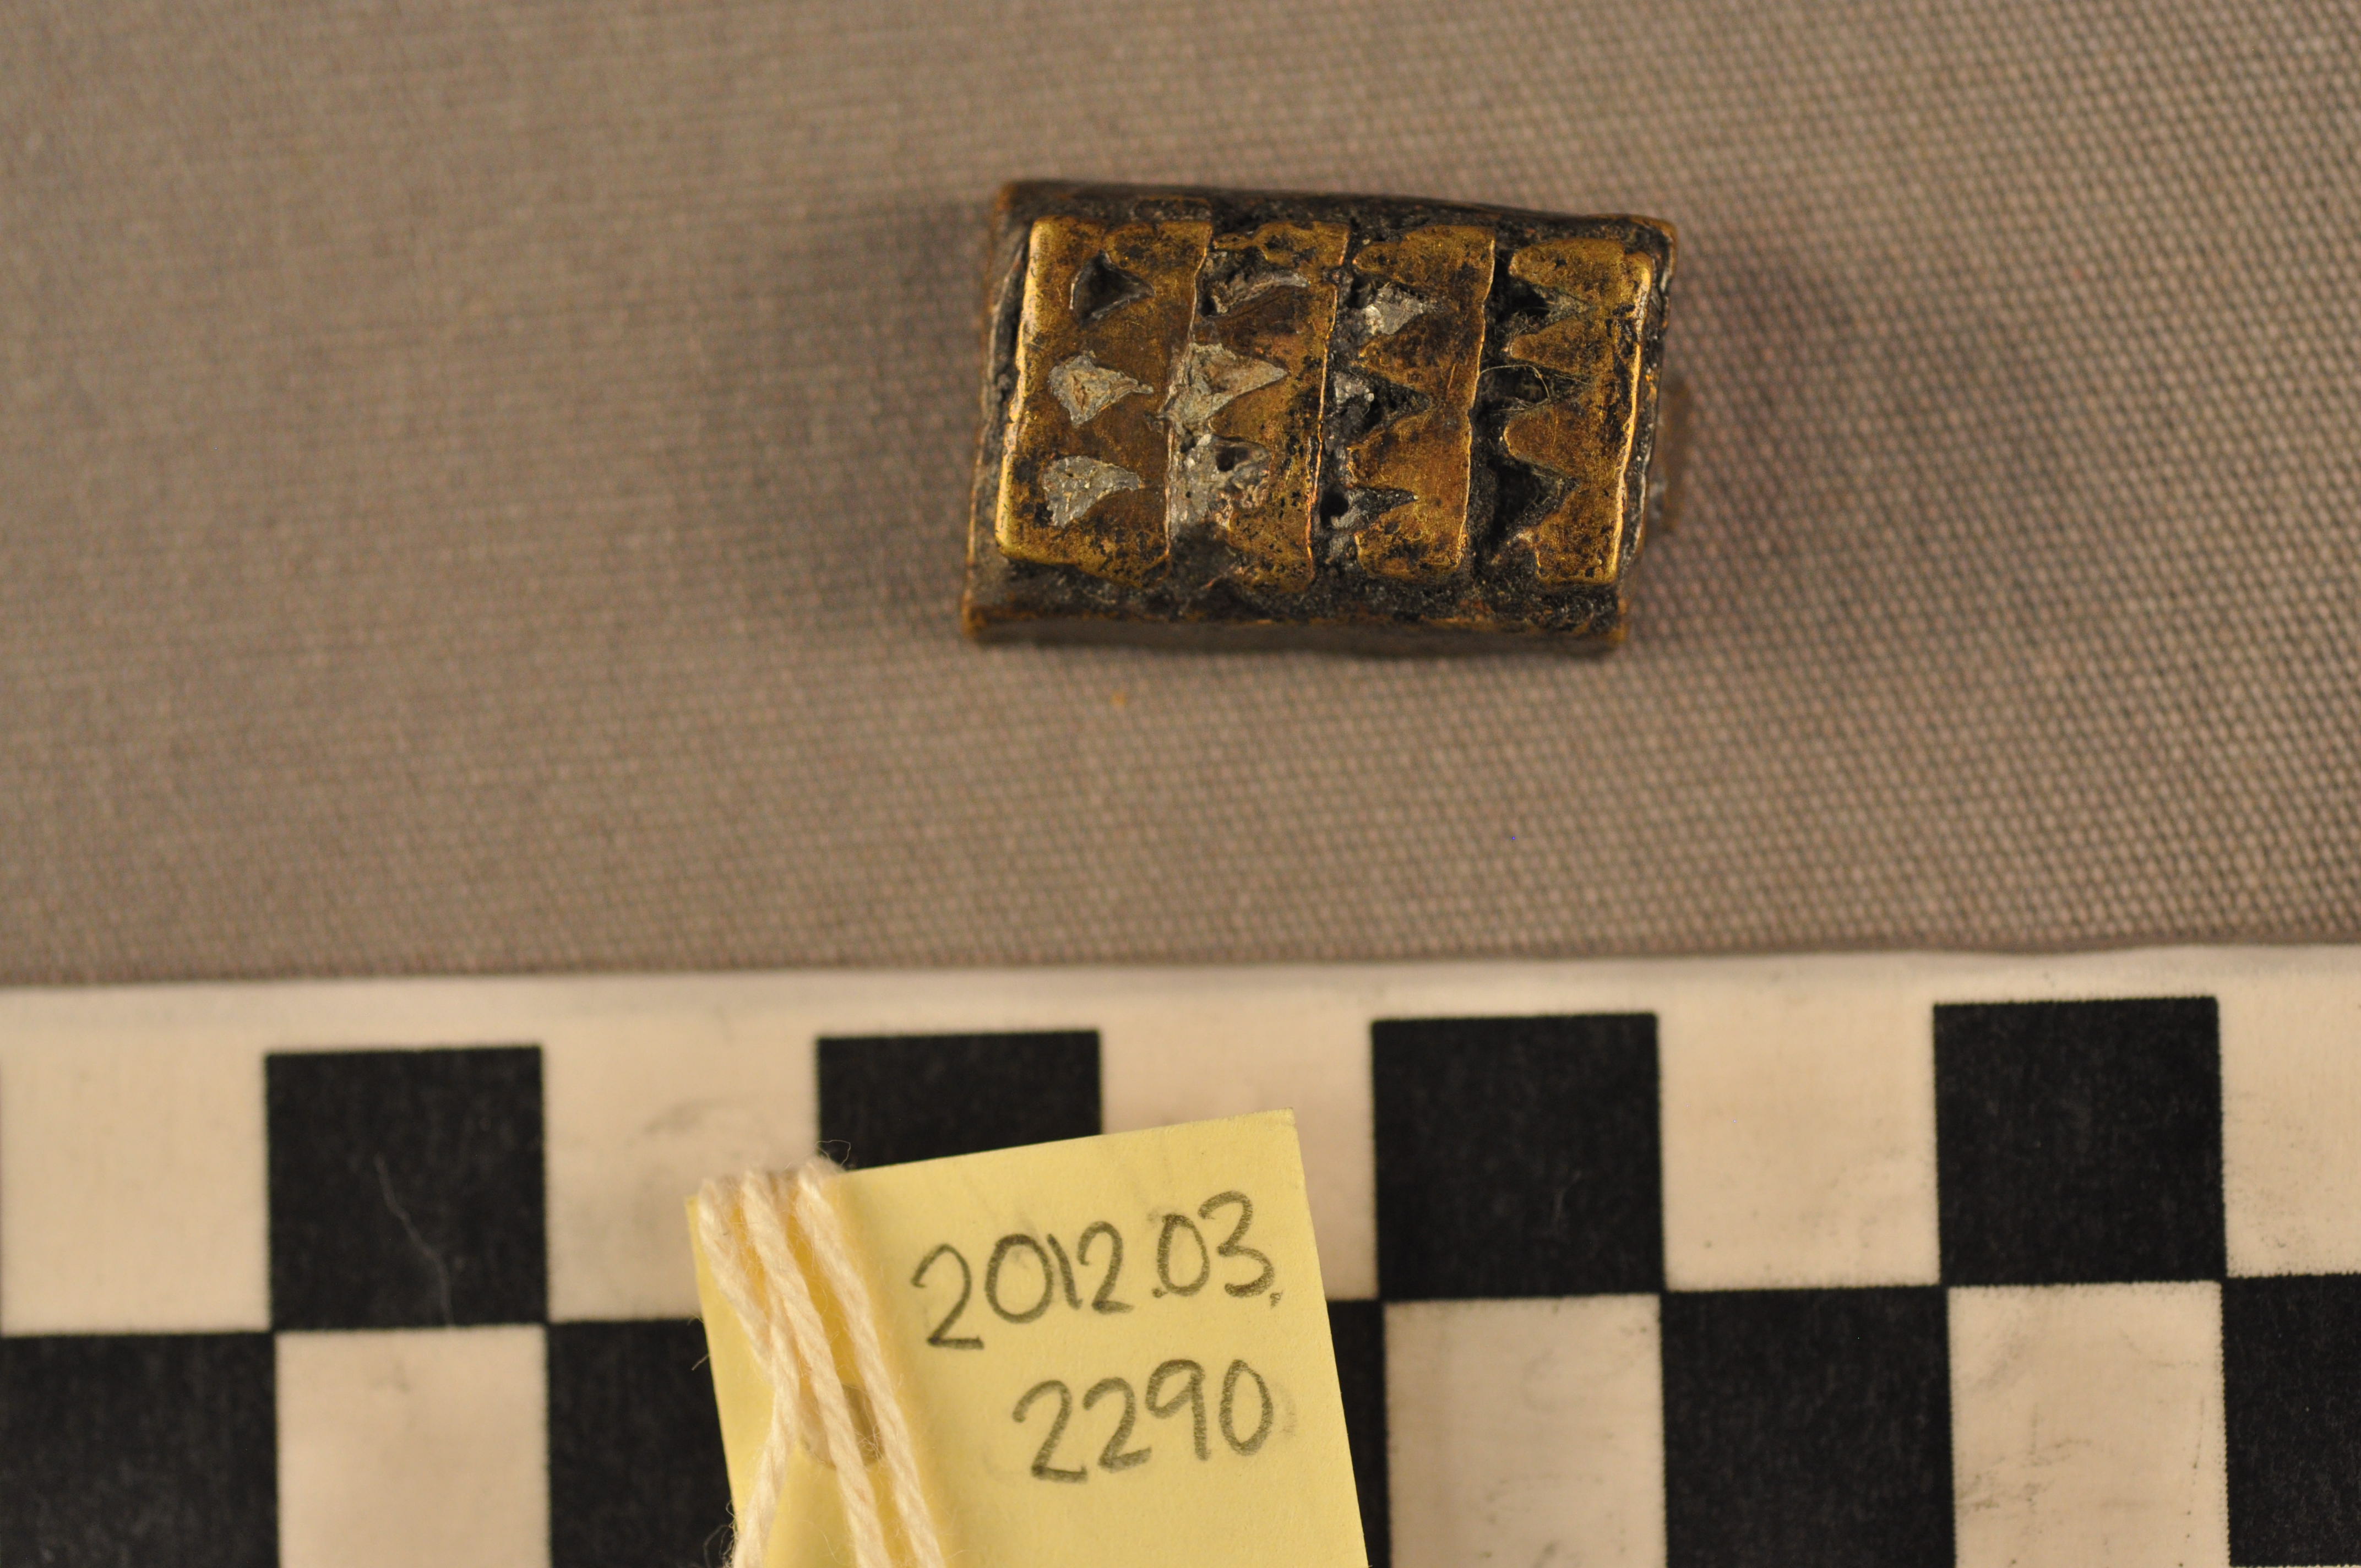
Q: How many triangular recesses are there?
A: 12